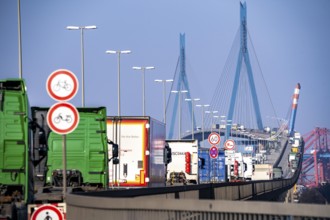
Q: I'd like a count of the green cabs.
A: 2